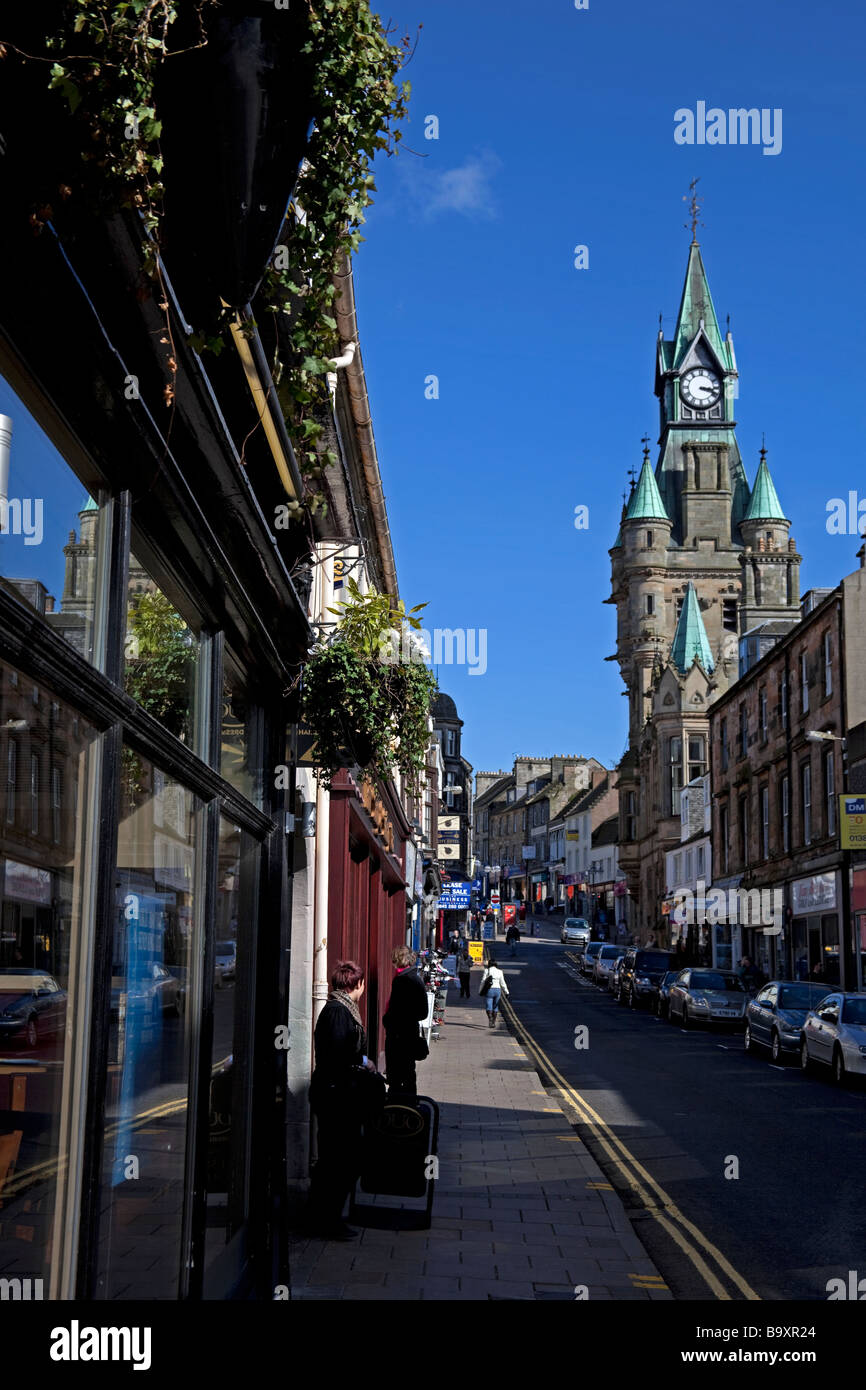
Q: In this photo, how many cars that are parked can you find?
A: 8